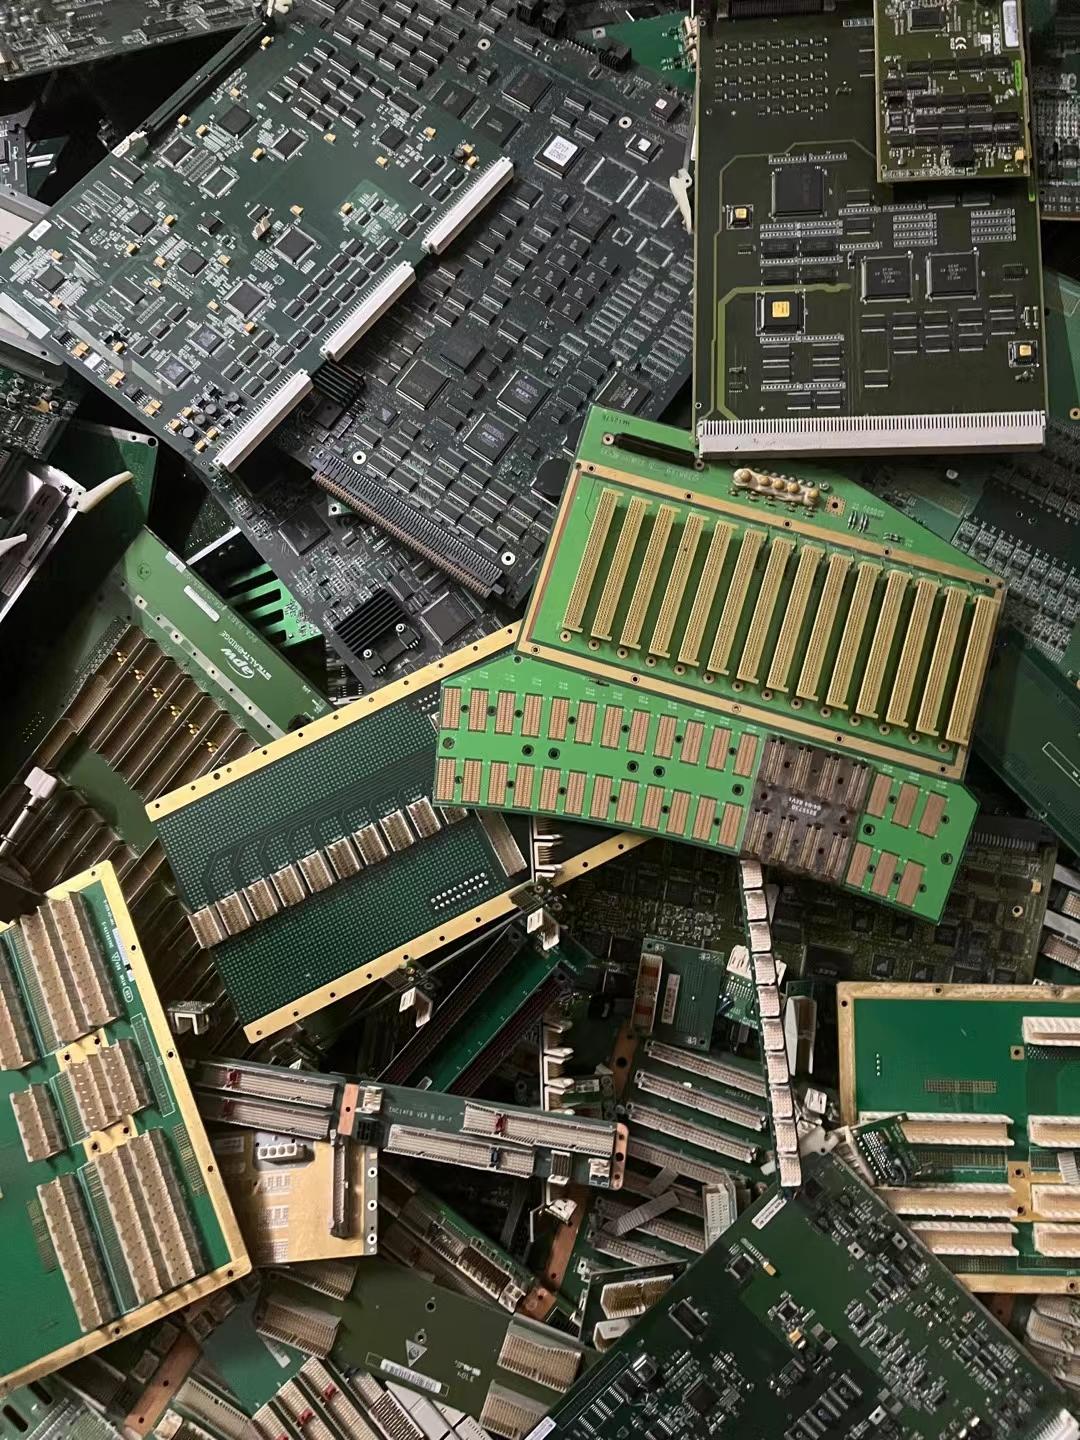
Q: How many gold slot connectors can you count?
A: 14